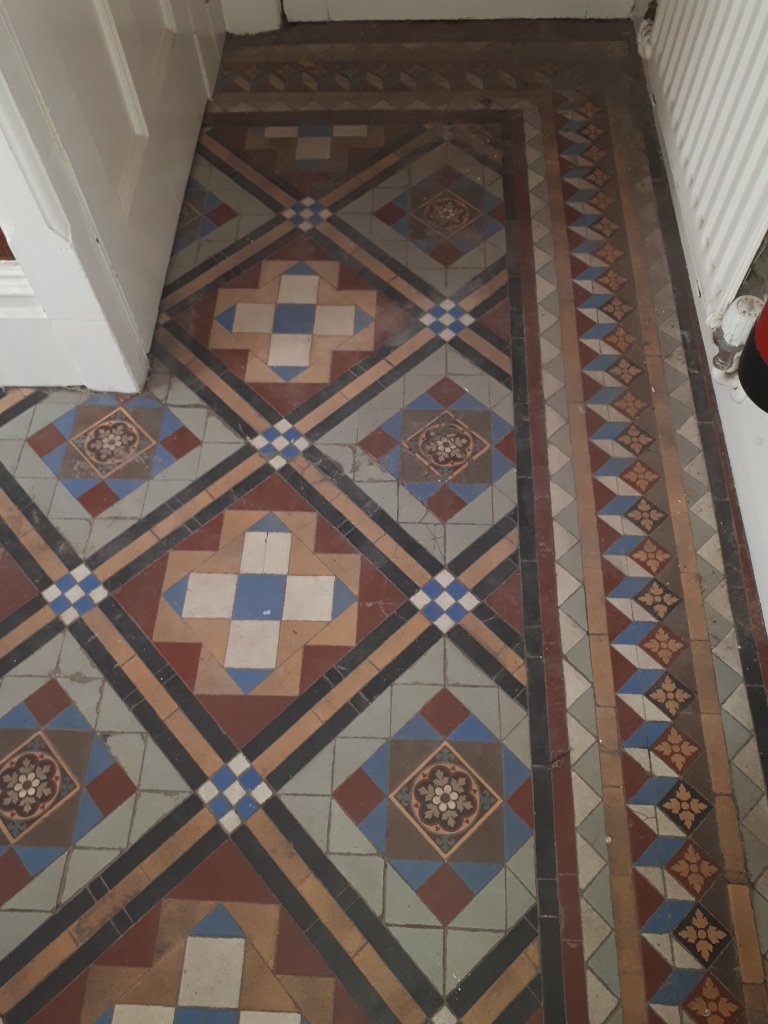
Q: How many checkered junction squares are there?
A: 6